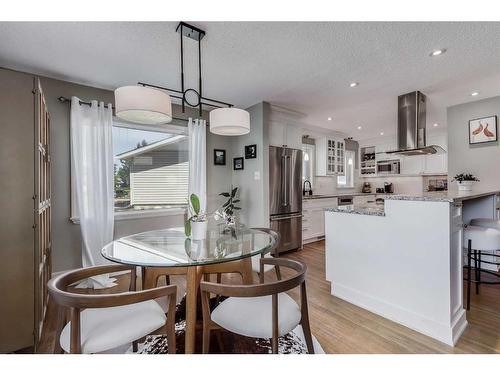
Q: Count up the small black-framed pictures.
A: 3